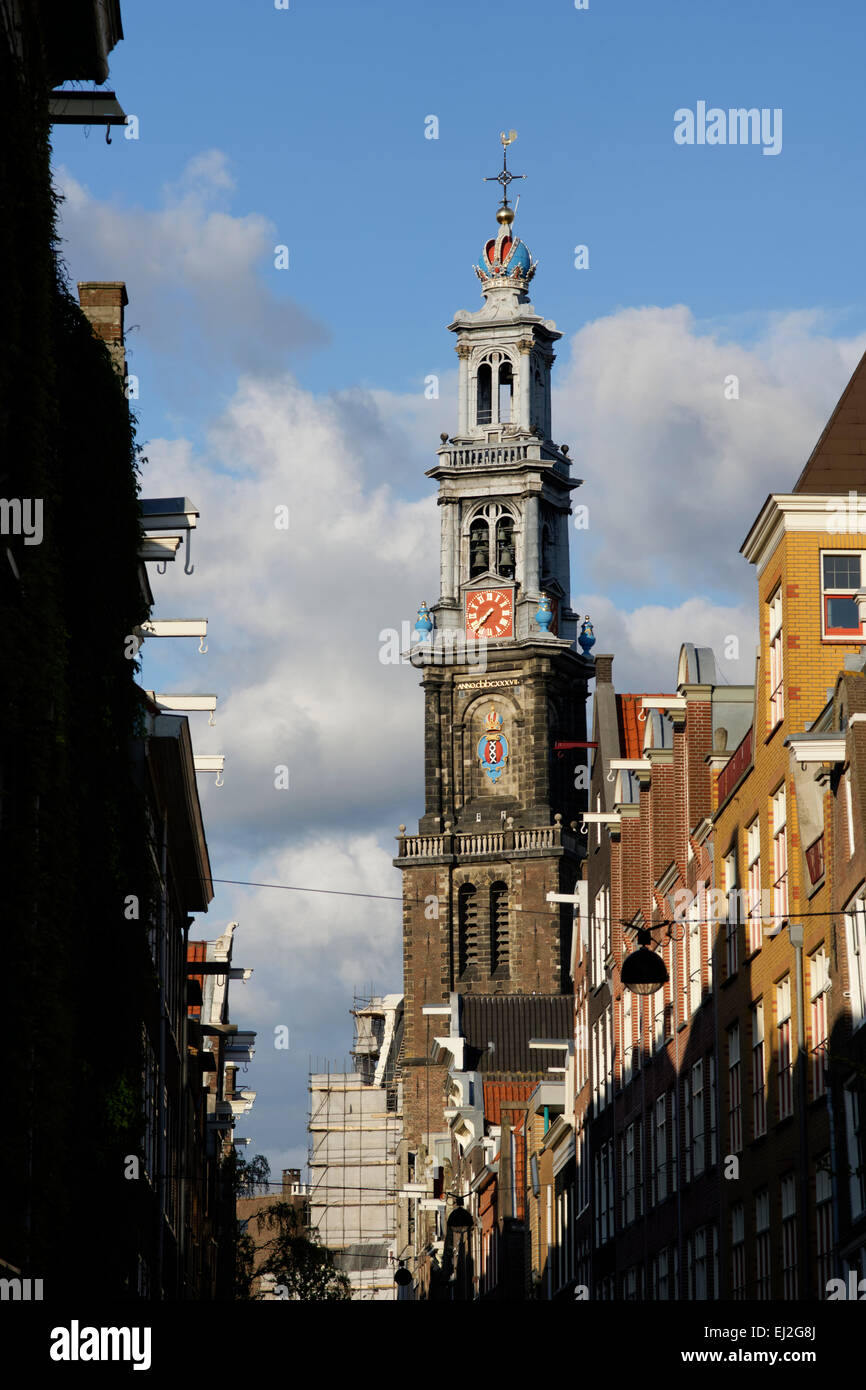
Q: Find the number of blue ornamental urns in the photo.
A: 3